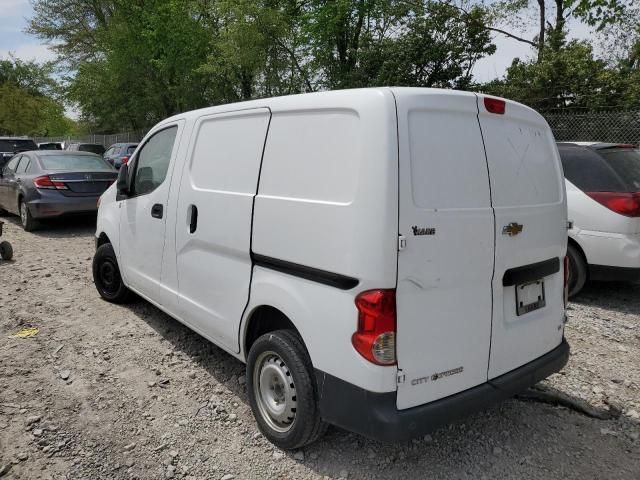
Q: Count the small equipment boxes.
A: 0